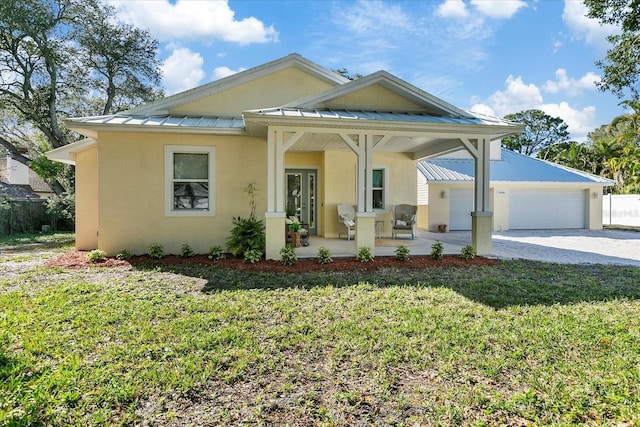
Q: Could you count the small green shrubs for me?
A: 12